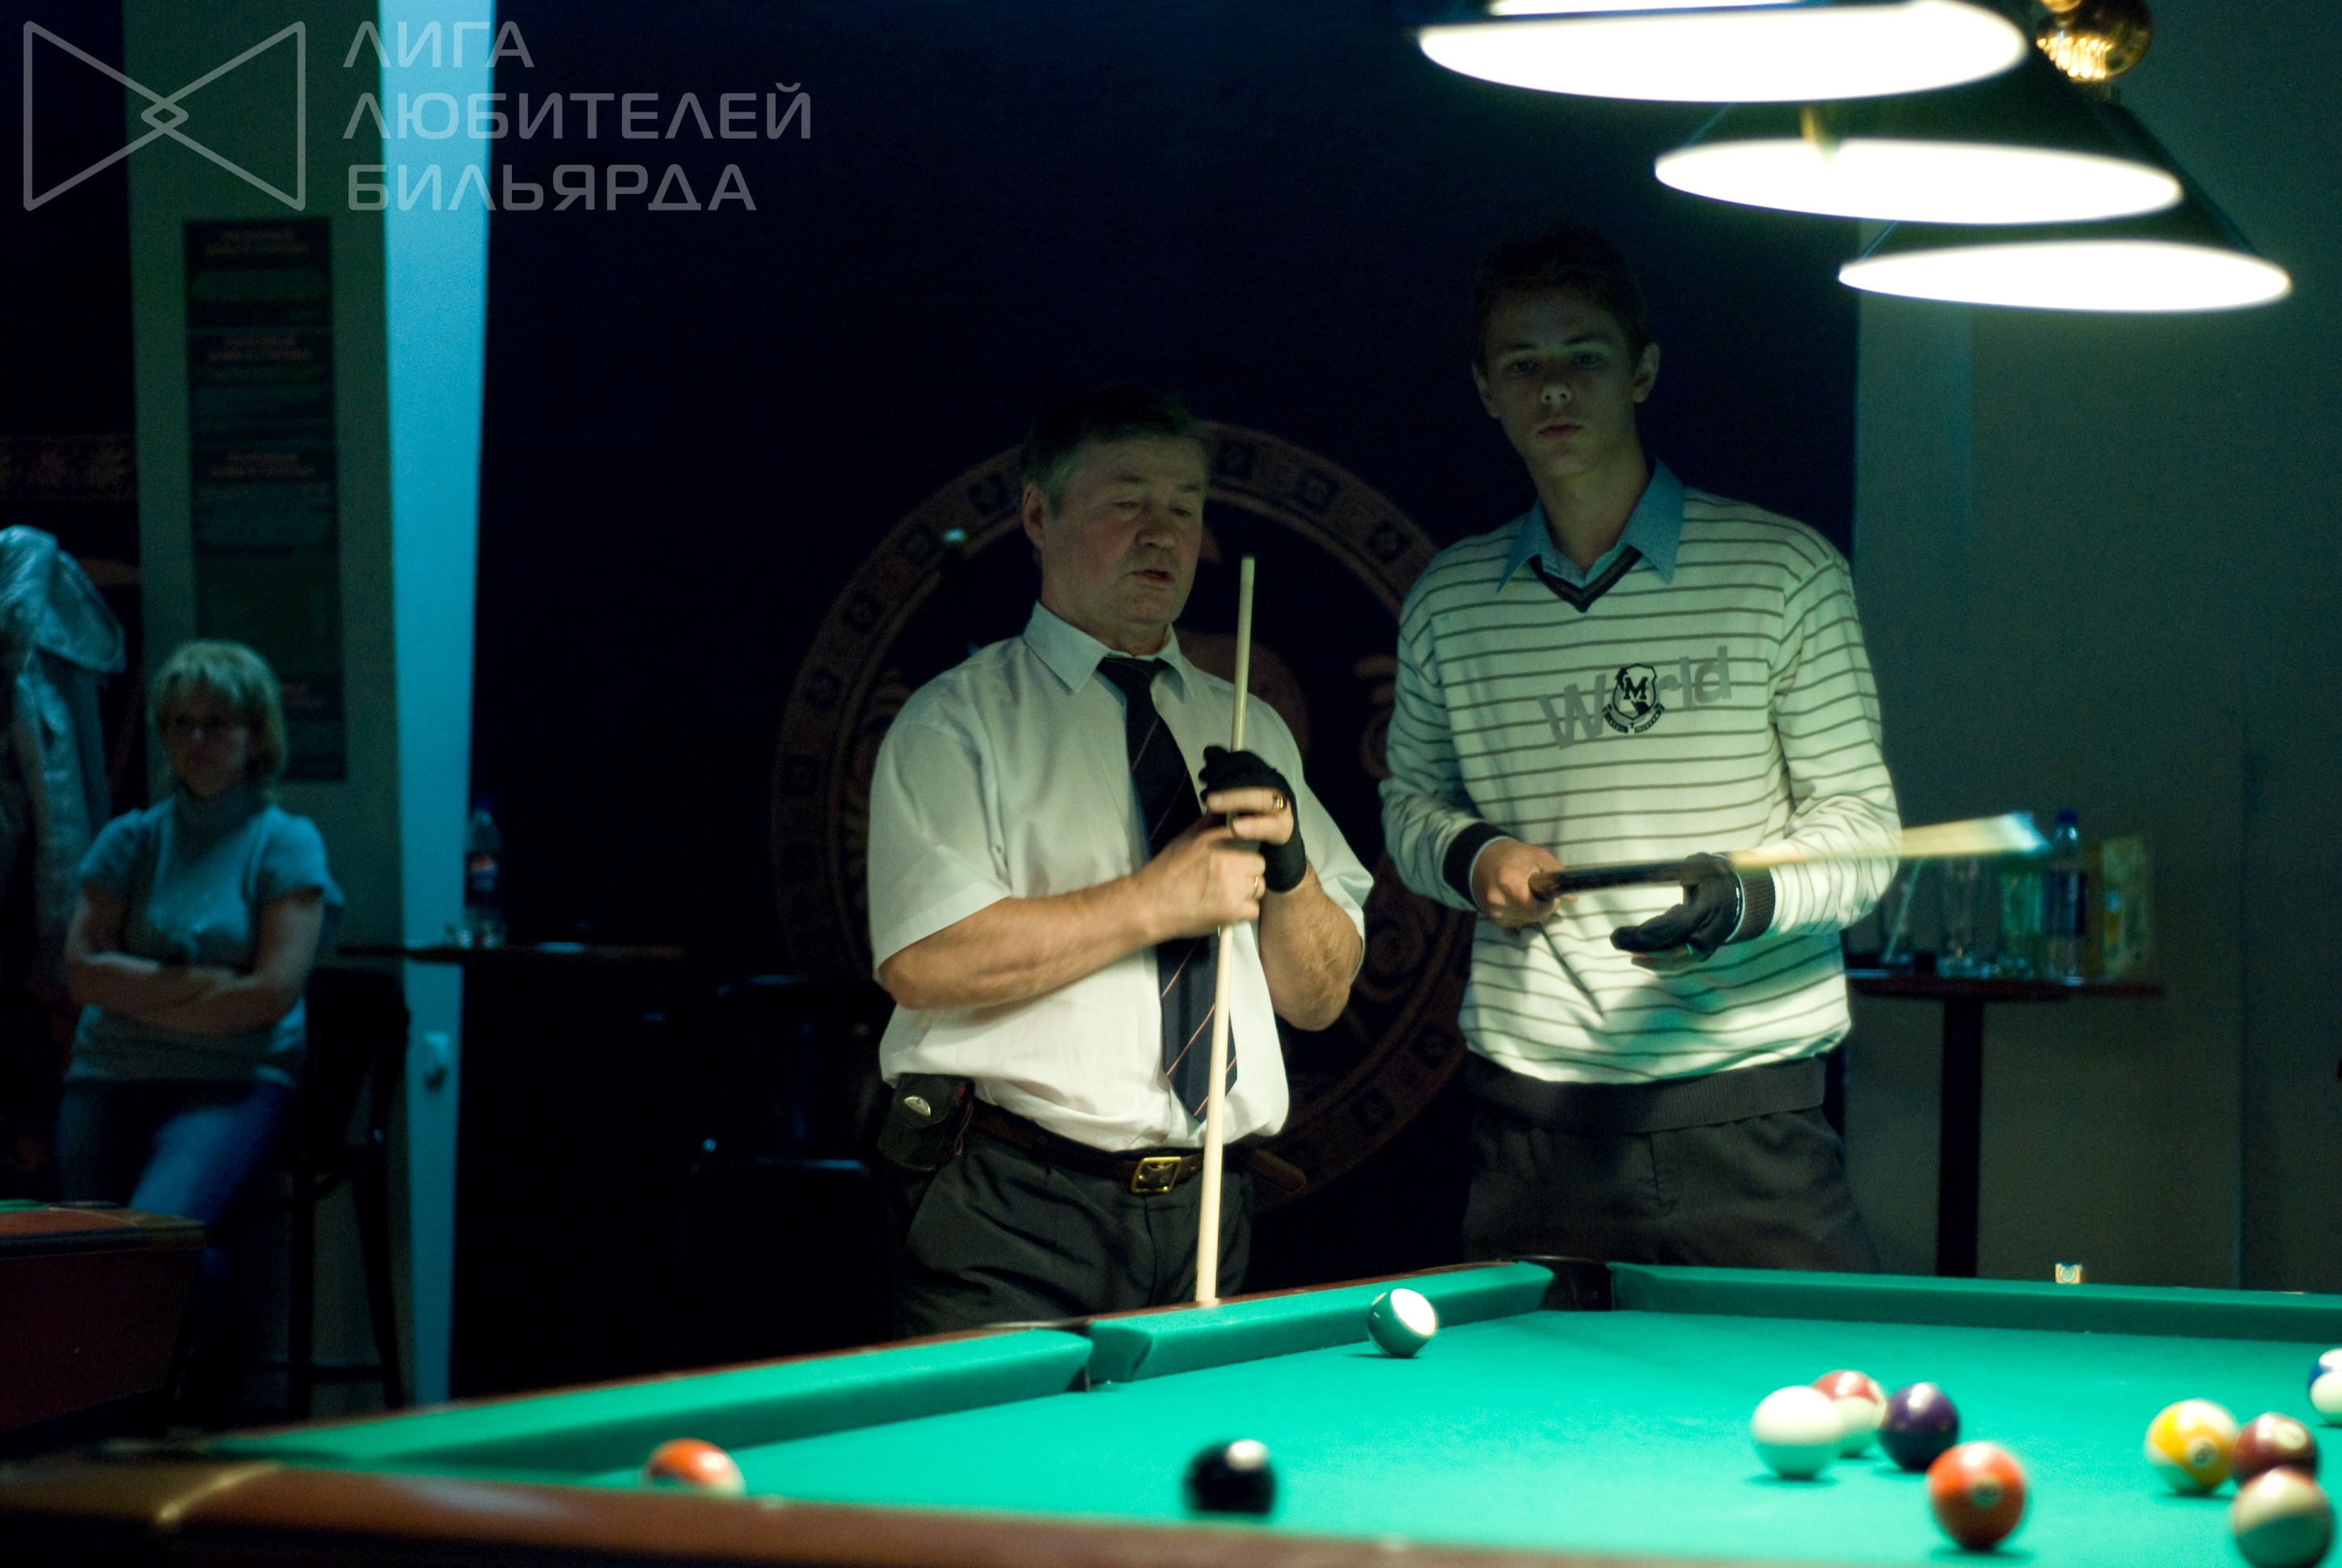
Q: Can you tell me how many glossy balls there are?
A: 11